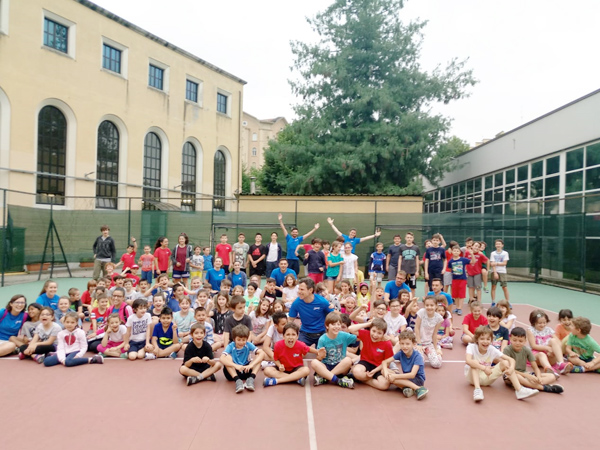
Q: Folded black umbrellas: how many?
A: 0